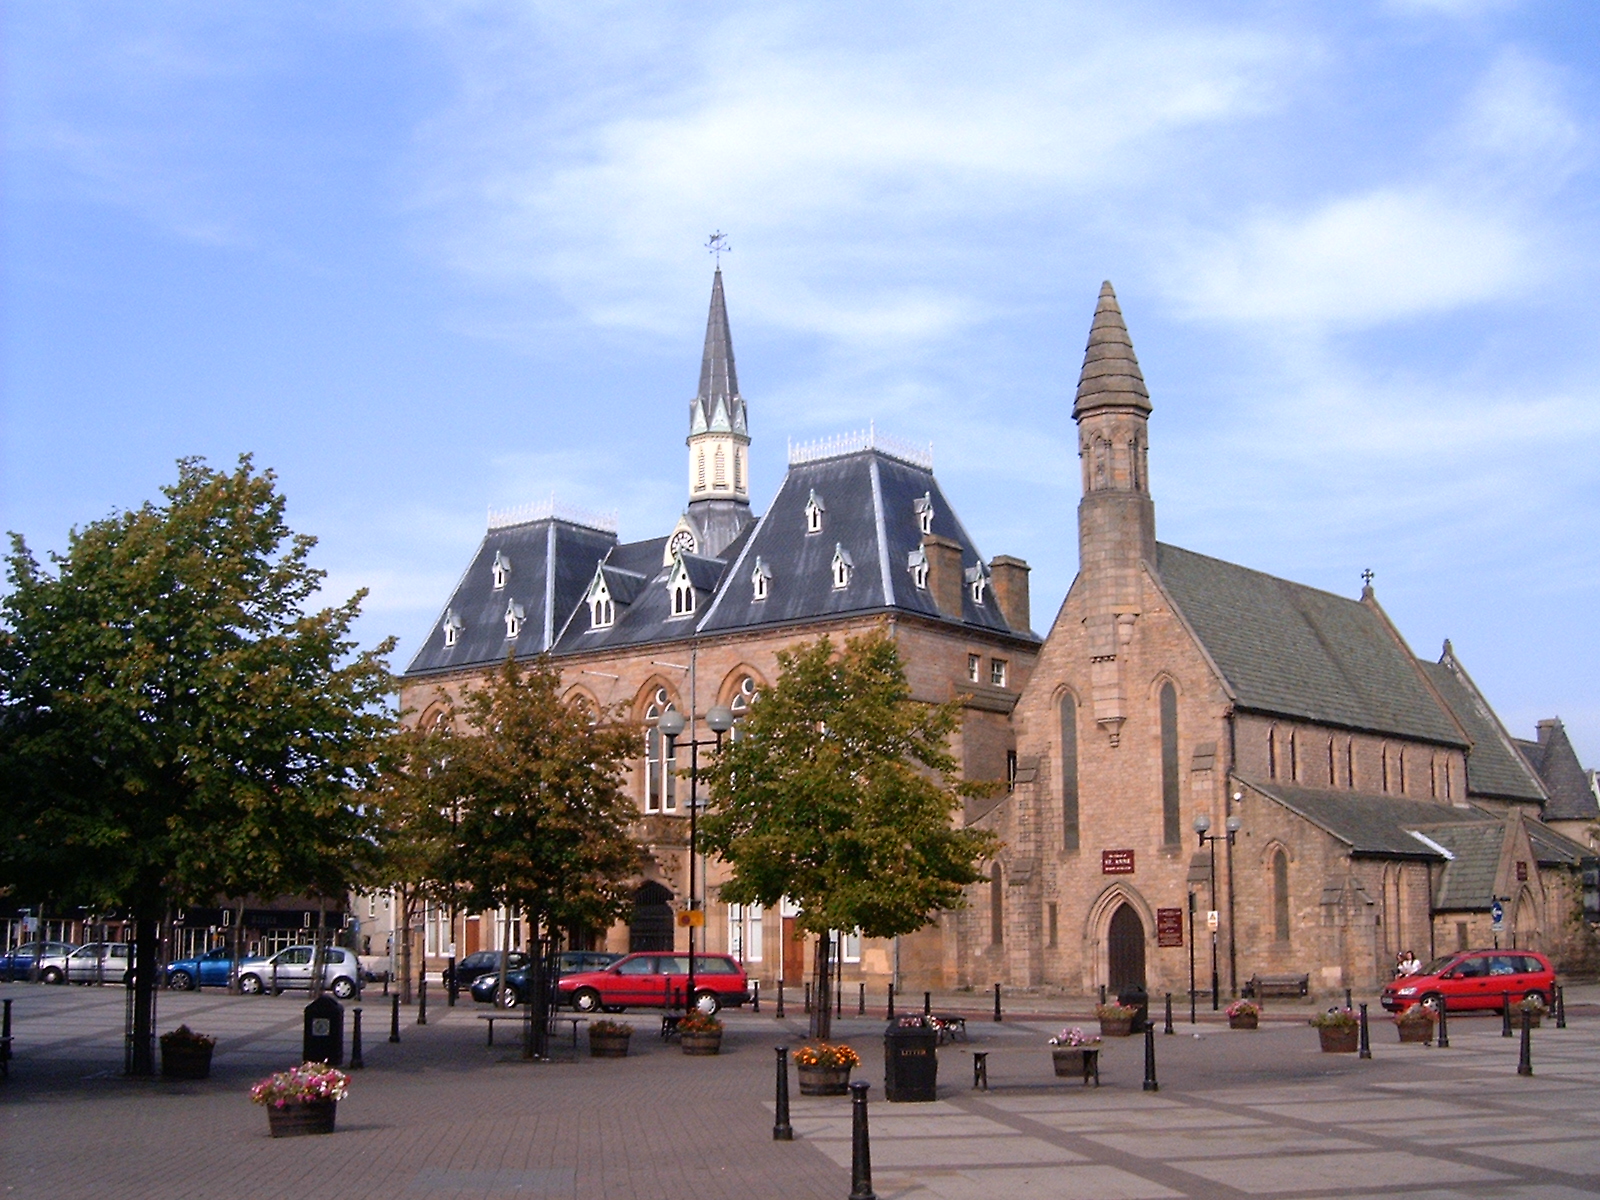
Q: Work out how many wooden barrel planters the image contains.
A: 11